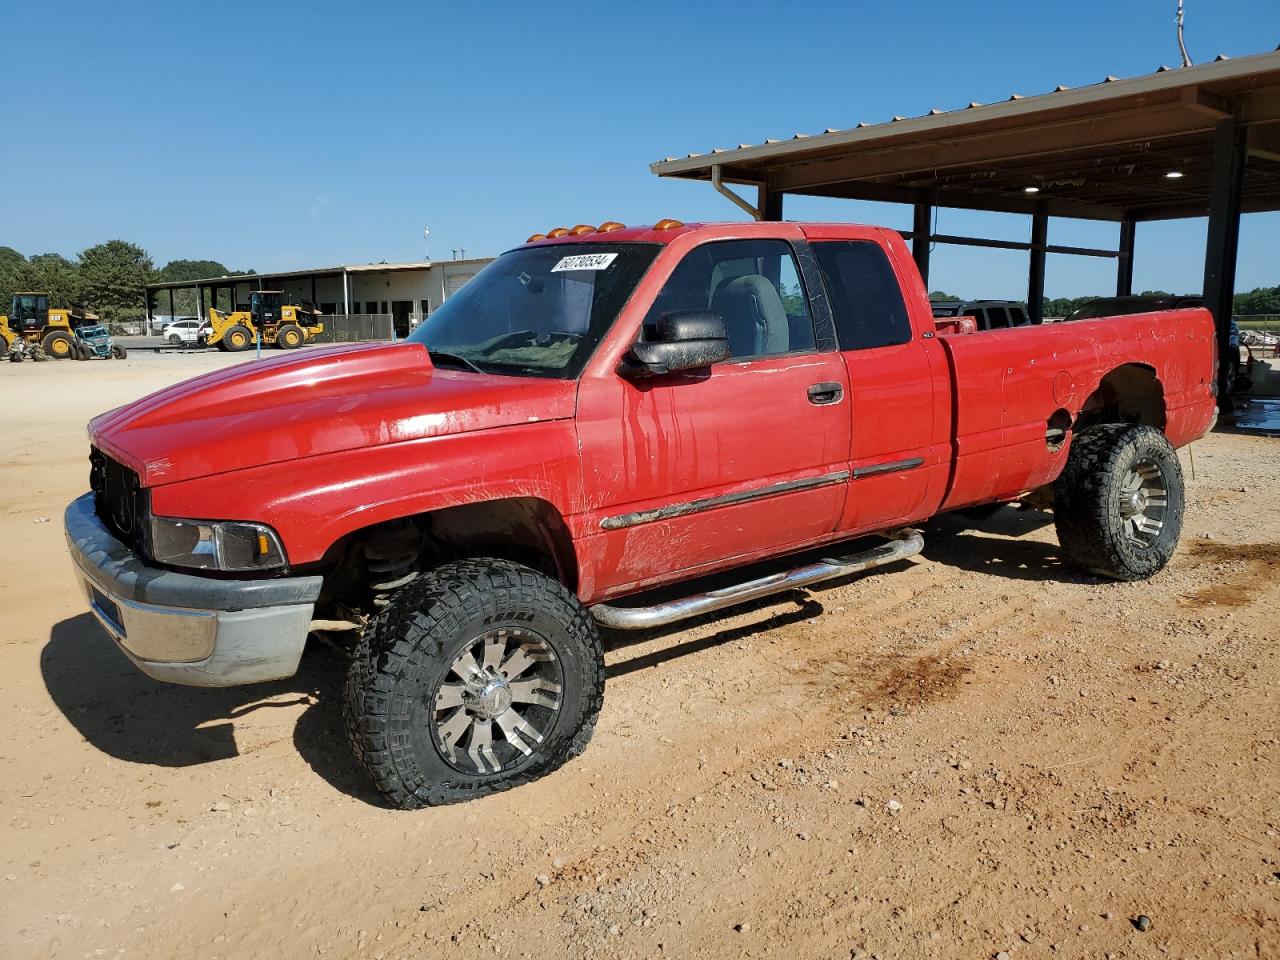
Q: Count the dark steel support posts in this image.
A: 5